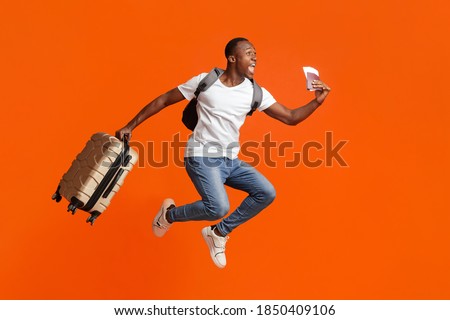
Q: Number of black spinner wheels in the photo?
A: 3